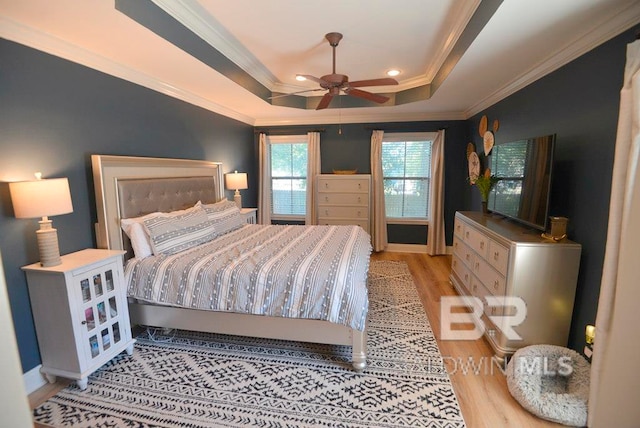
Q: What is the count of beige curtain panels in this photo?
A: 5